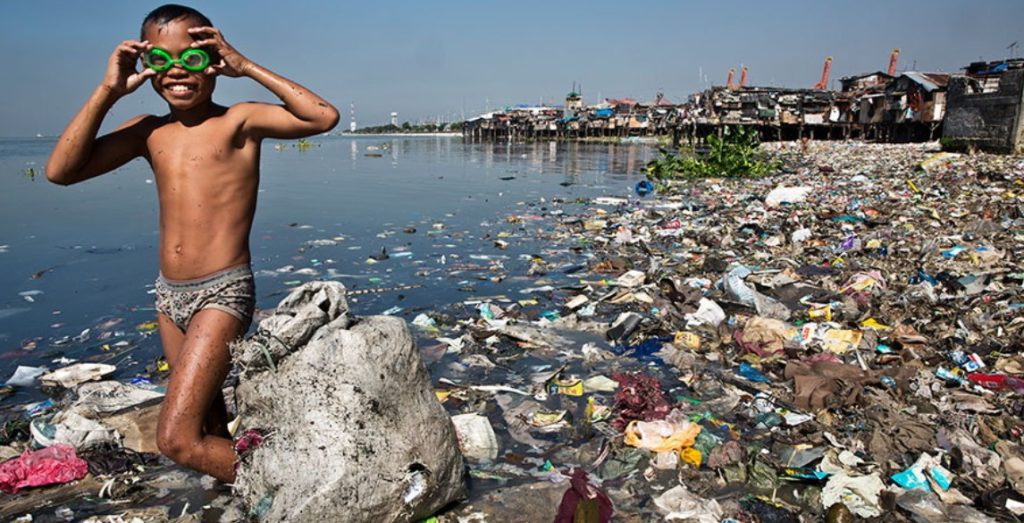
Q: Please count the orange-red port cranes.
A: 4